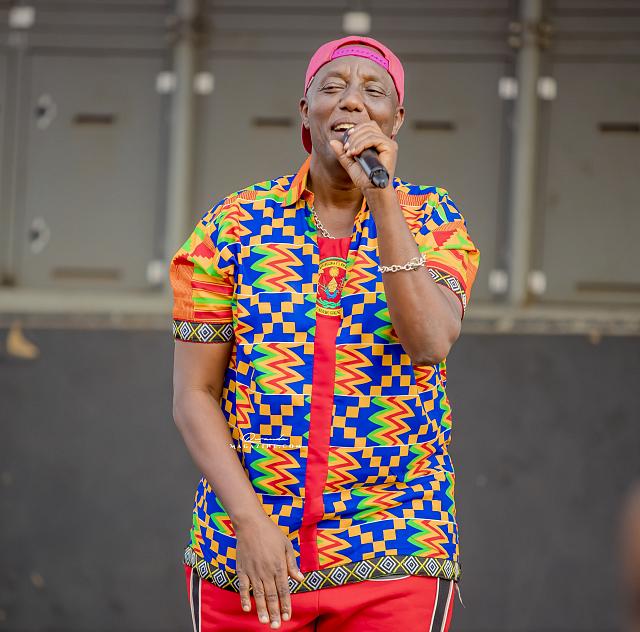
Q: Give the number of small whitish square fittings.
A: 9